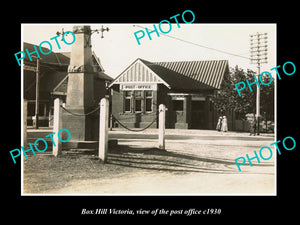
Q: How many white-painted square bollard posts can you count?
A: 3